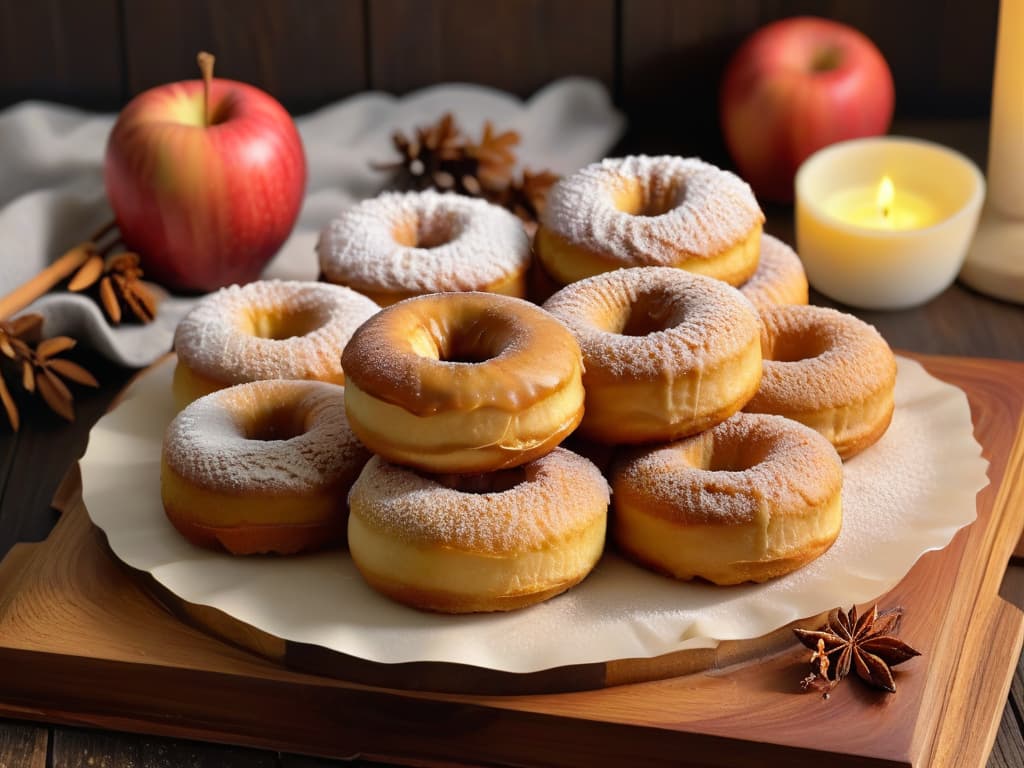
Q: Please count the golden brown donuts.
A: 10